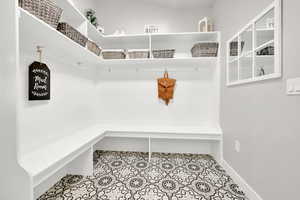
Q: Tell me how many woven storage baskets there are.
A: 7